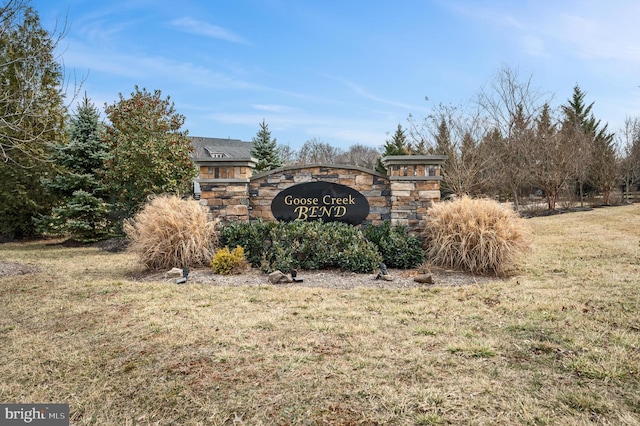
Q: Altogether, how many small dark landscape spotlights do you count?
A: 3